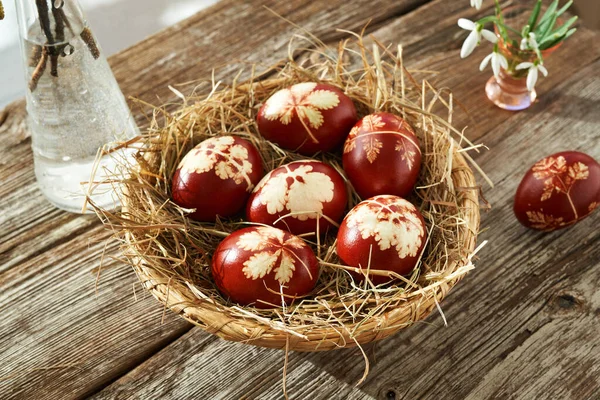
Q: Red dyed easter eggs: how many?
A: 7